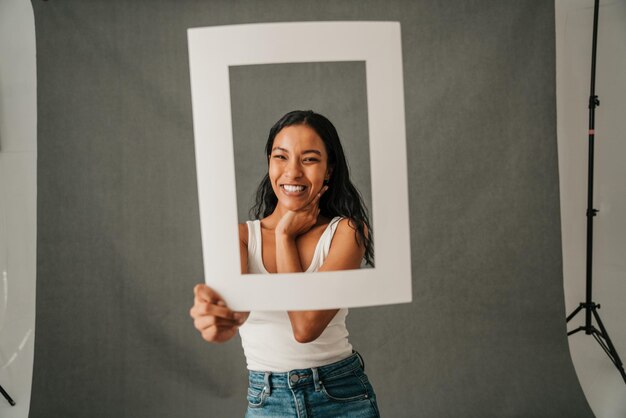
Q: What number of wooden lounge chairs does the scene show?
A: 0